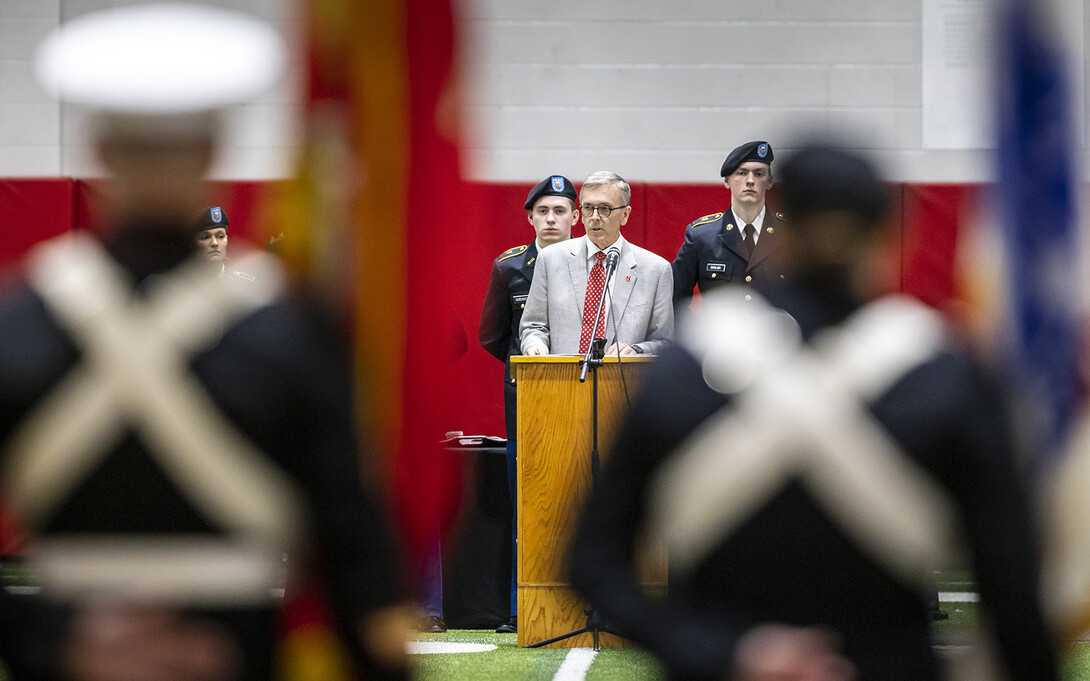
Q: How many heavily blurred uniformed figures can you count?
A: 2